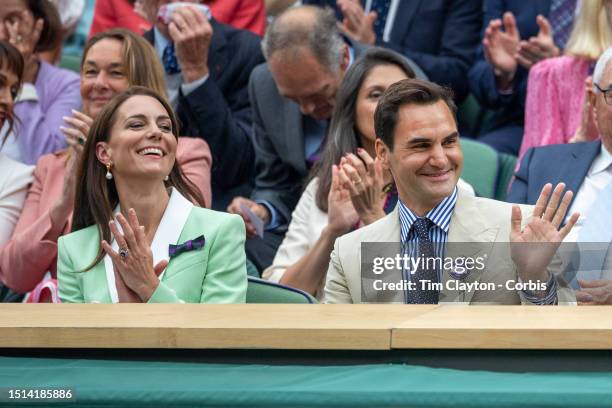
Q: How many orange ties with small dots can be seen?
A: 0